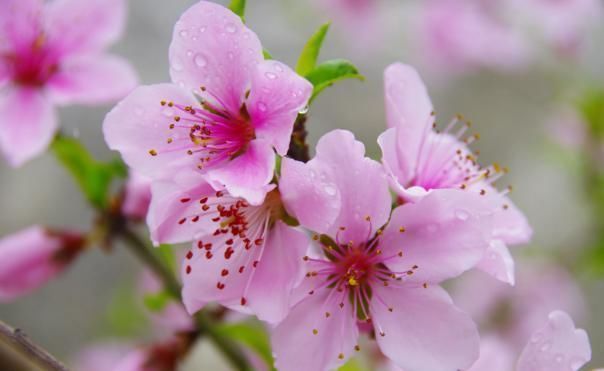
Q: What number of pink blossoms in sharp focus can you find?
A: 4